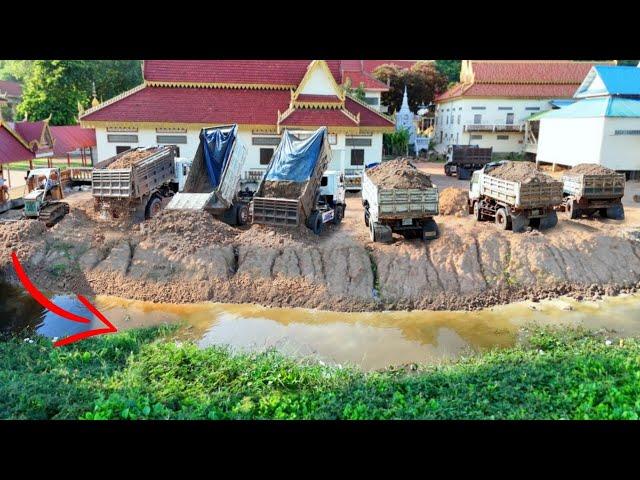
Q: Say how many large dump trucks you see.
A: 7